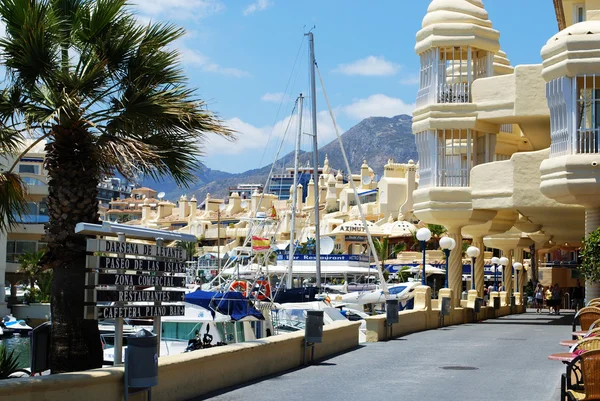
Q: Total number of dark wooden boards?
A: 4